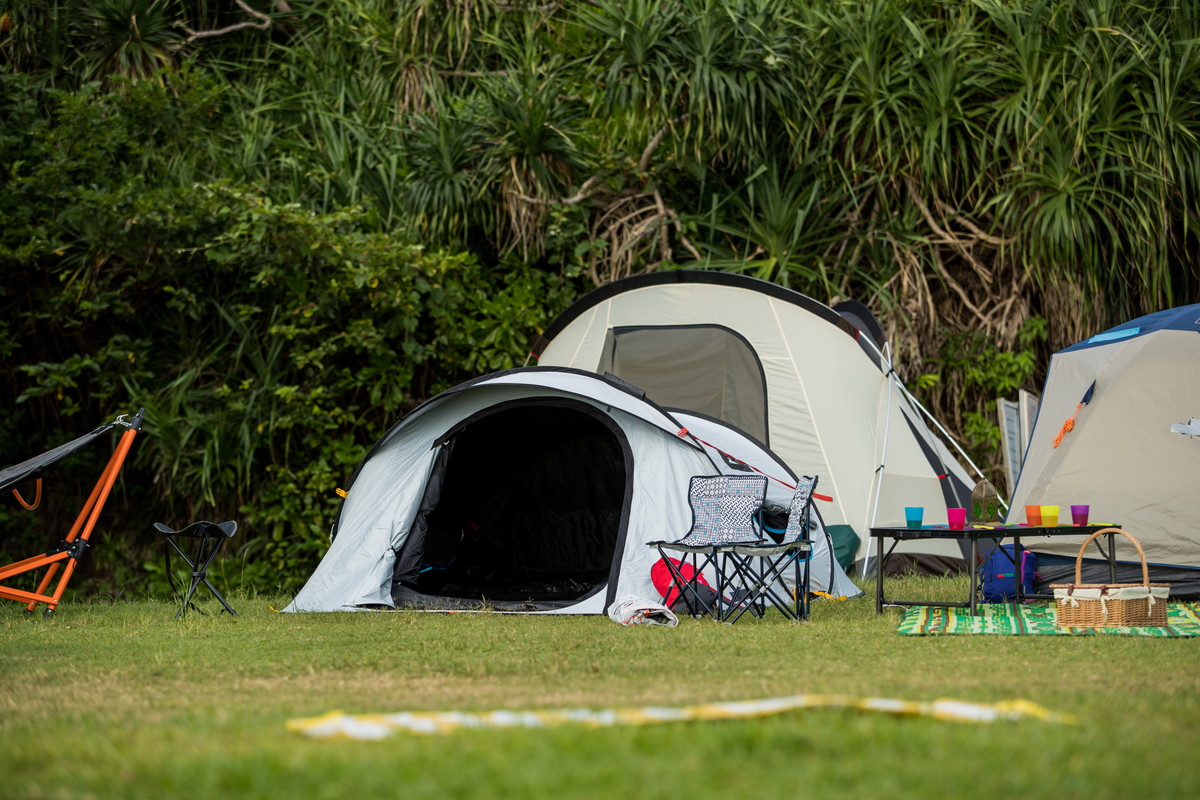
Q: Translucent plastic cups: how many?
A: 5